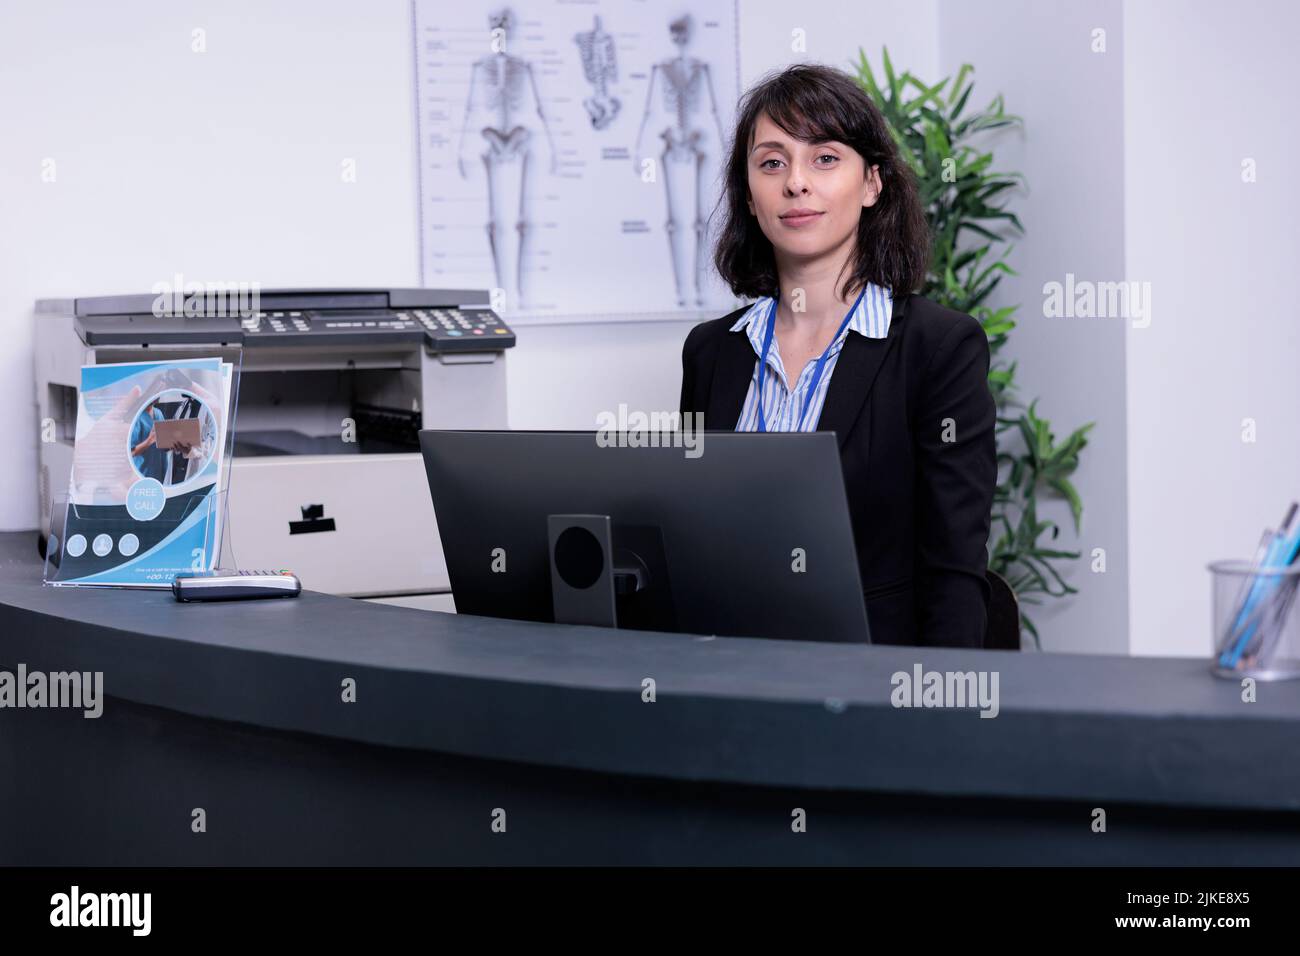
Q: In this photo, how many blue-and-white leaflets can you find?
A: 2